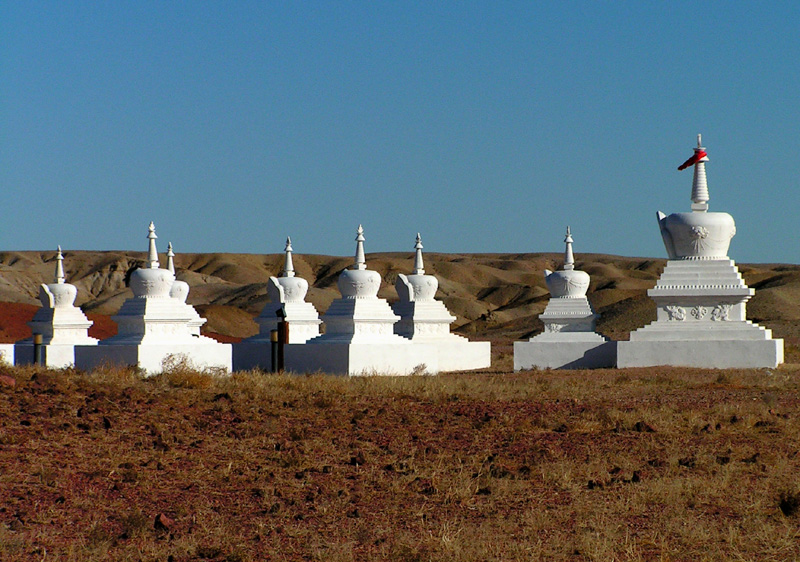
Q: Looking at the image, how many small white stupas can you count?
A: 7